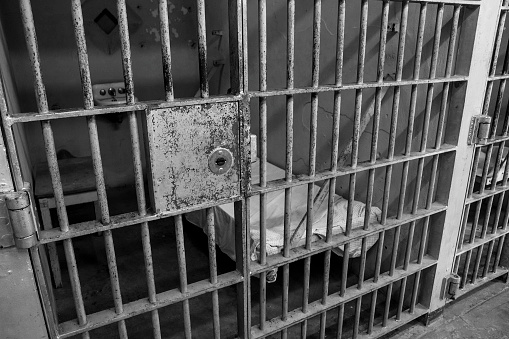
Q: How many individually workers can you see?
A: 0